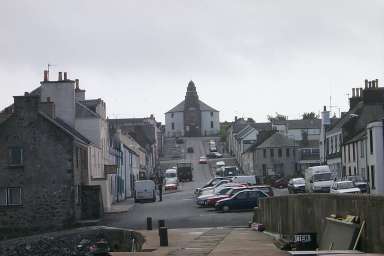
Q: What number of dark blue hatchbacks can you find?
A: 1